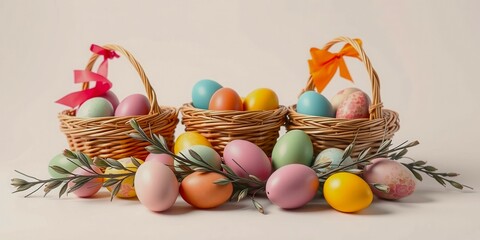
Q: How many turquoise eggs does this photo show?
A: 2